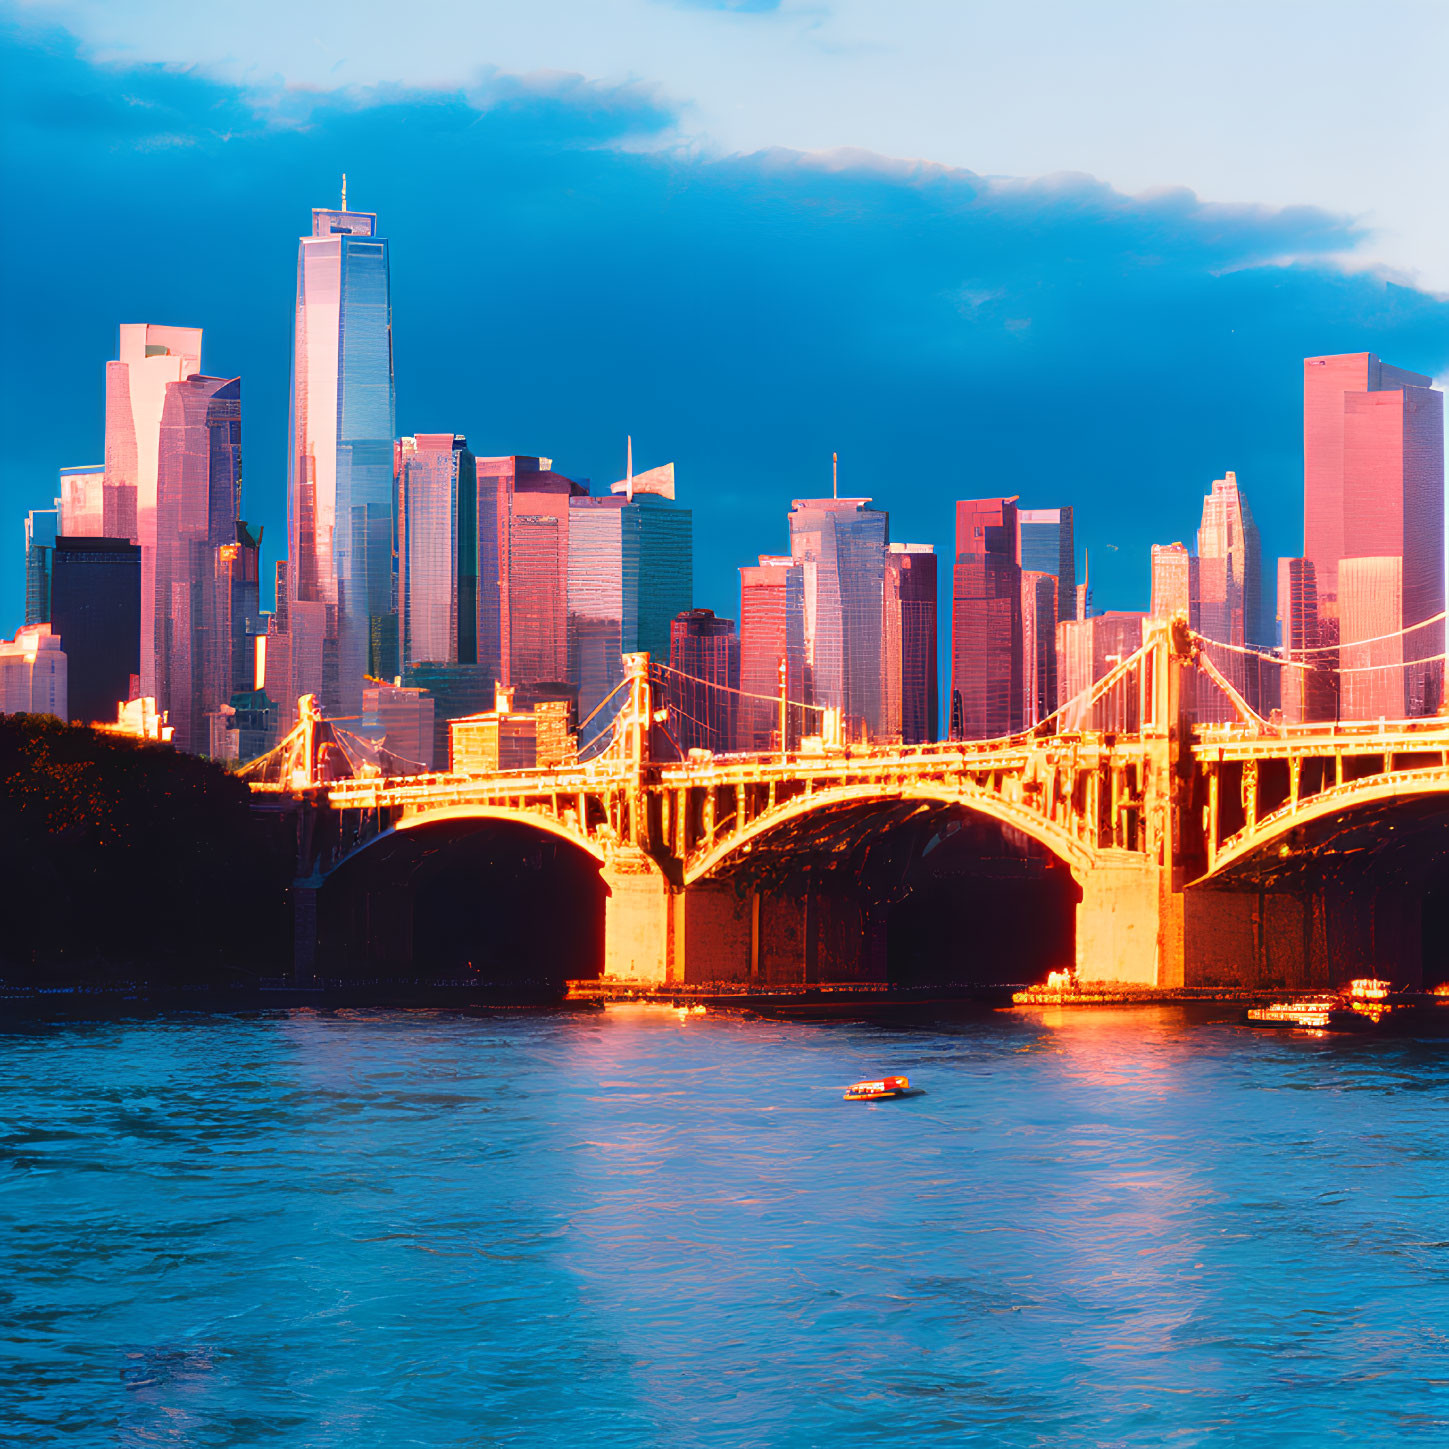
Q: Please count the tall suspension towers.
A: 3